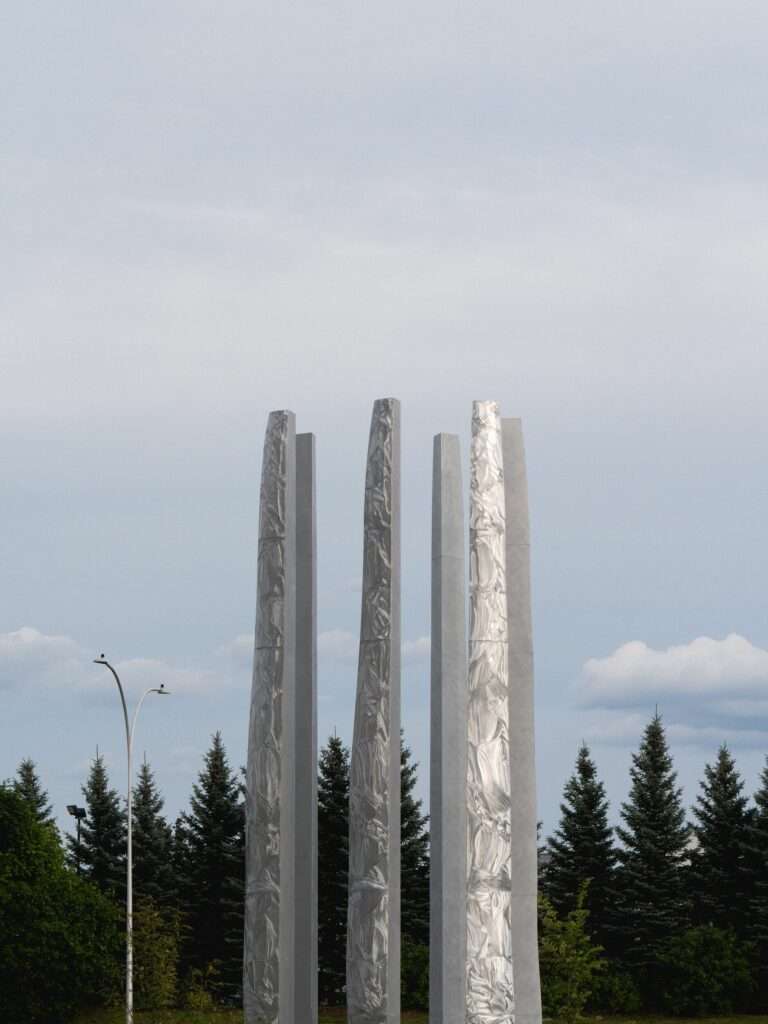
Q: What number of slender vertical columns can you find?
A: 6